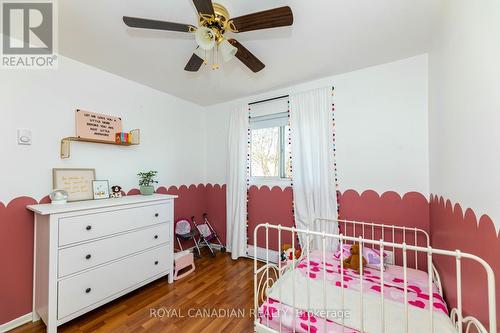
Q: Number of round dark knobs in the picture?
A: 6